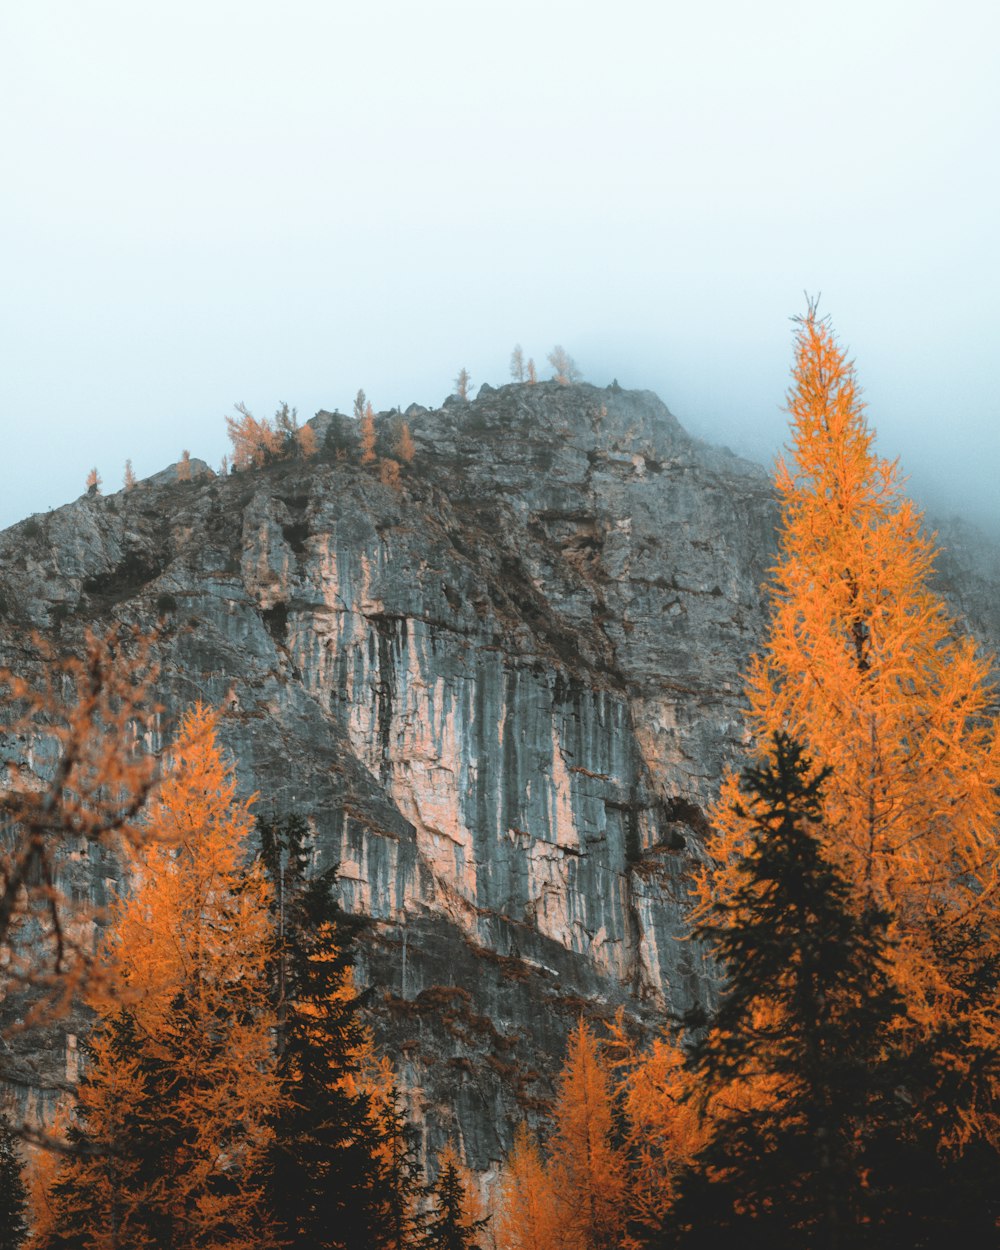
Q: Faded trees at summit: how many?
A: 4